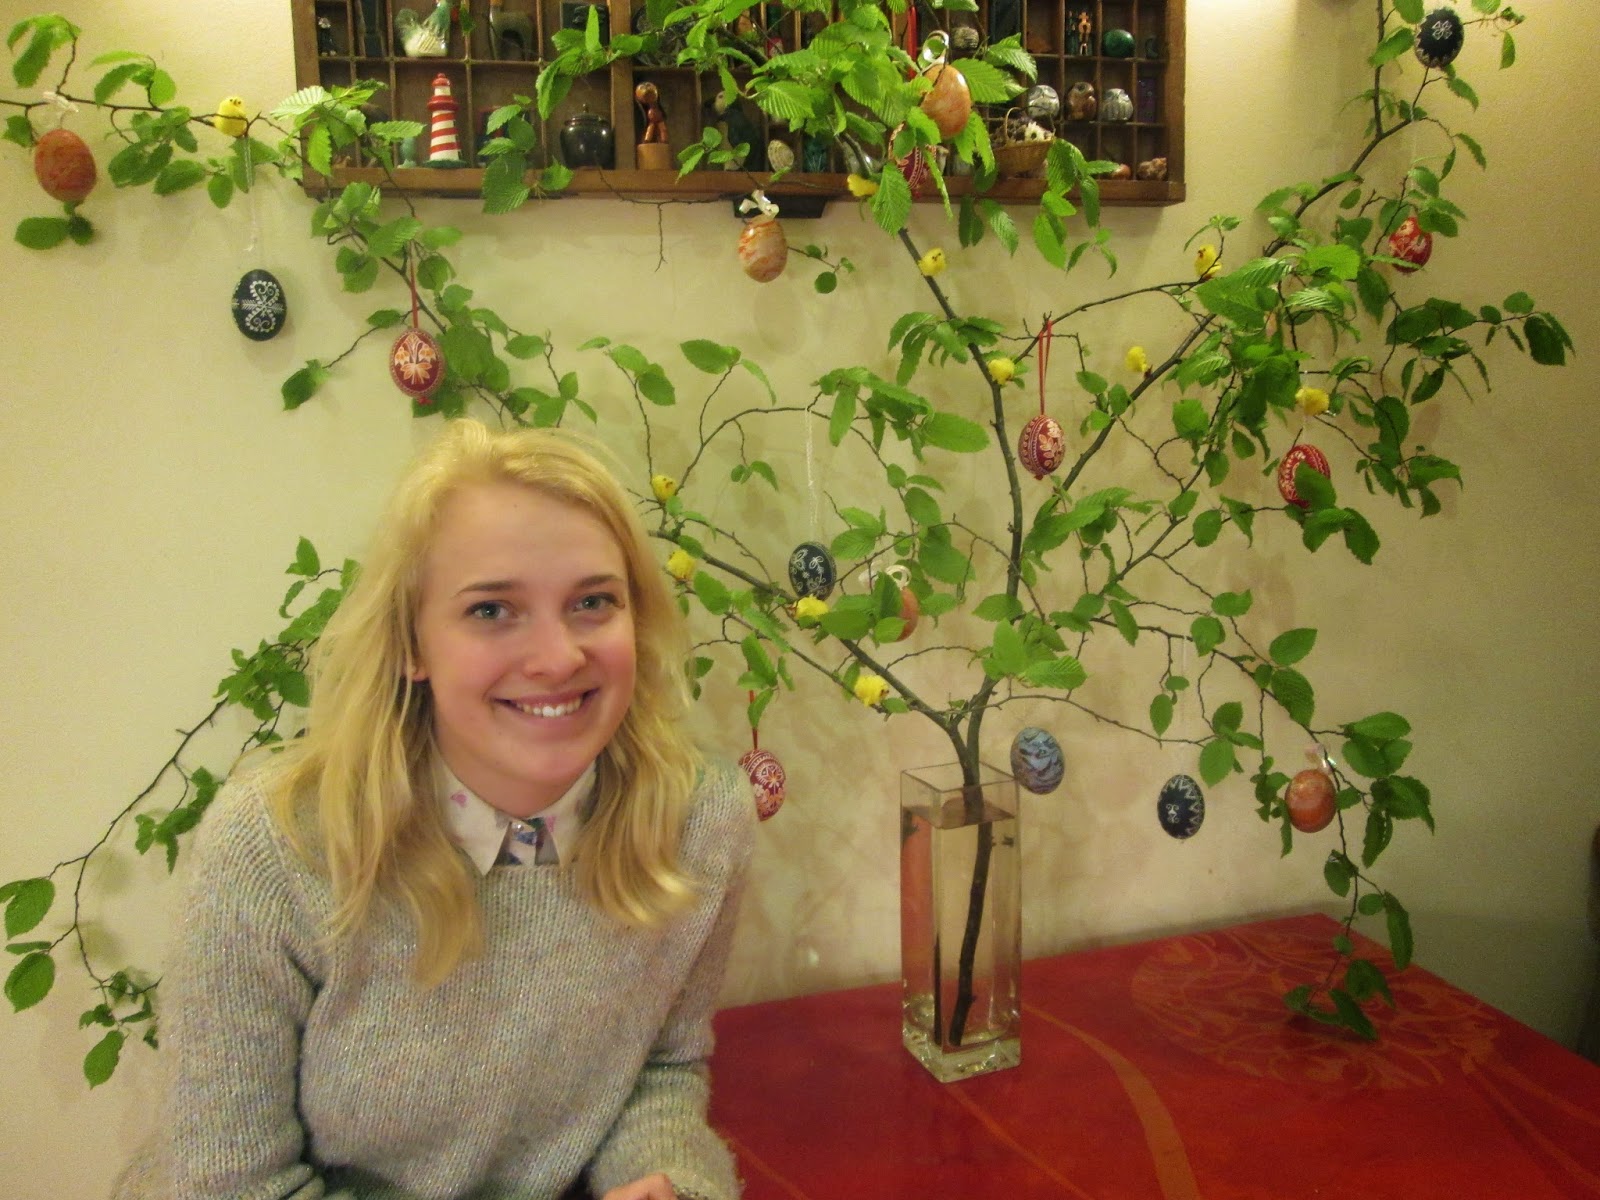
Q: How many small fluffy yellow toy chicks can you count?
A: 11